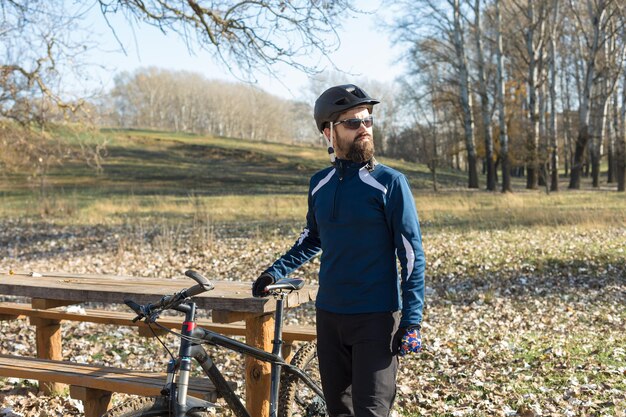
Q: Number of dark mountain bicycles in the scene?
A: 1